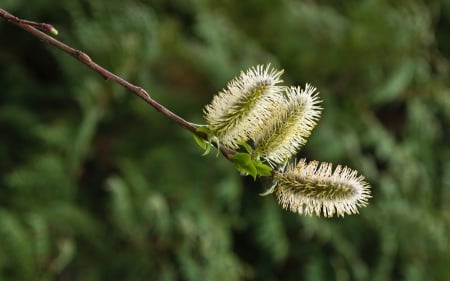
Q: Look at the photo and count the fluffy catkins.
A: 3